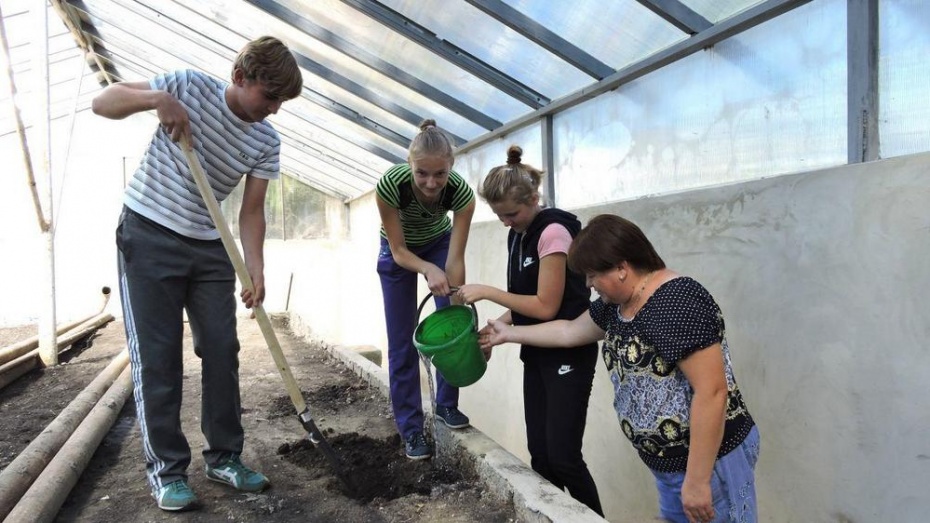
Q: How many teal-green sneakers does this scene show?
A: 2